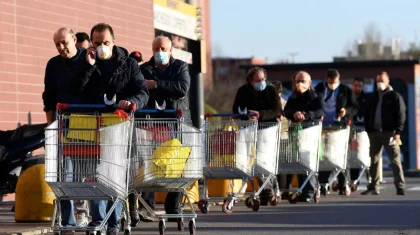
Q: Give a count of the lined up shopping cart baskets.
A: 7